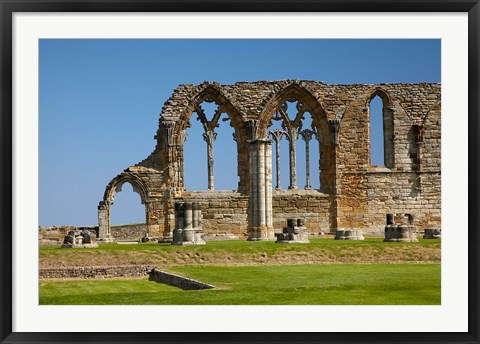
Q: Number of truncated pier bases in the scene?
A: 6